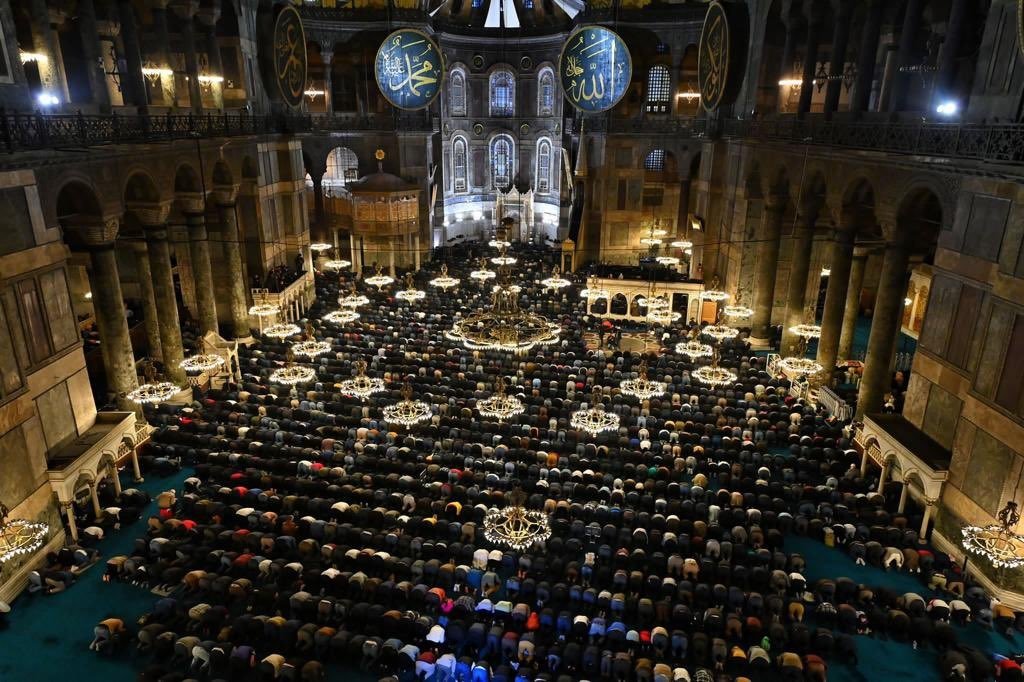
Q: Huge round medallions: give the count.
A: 4